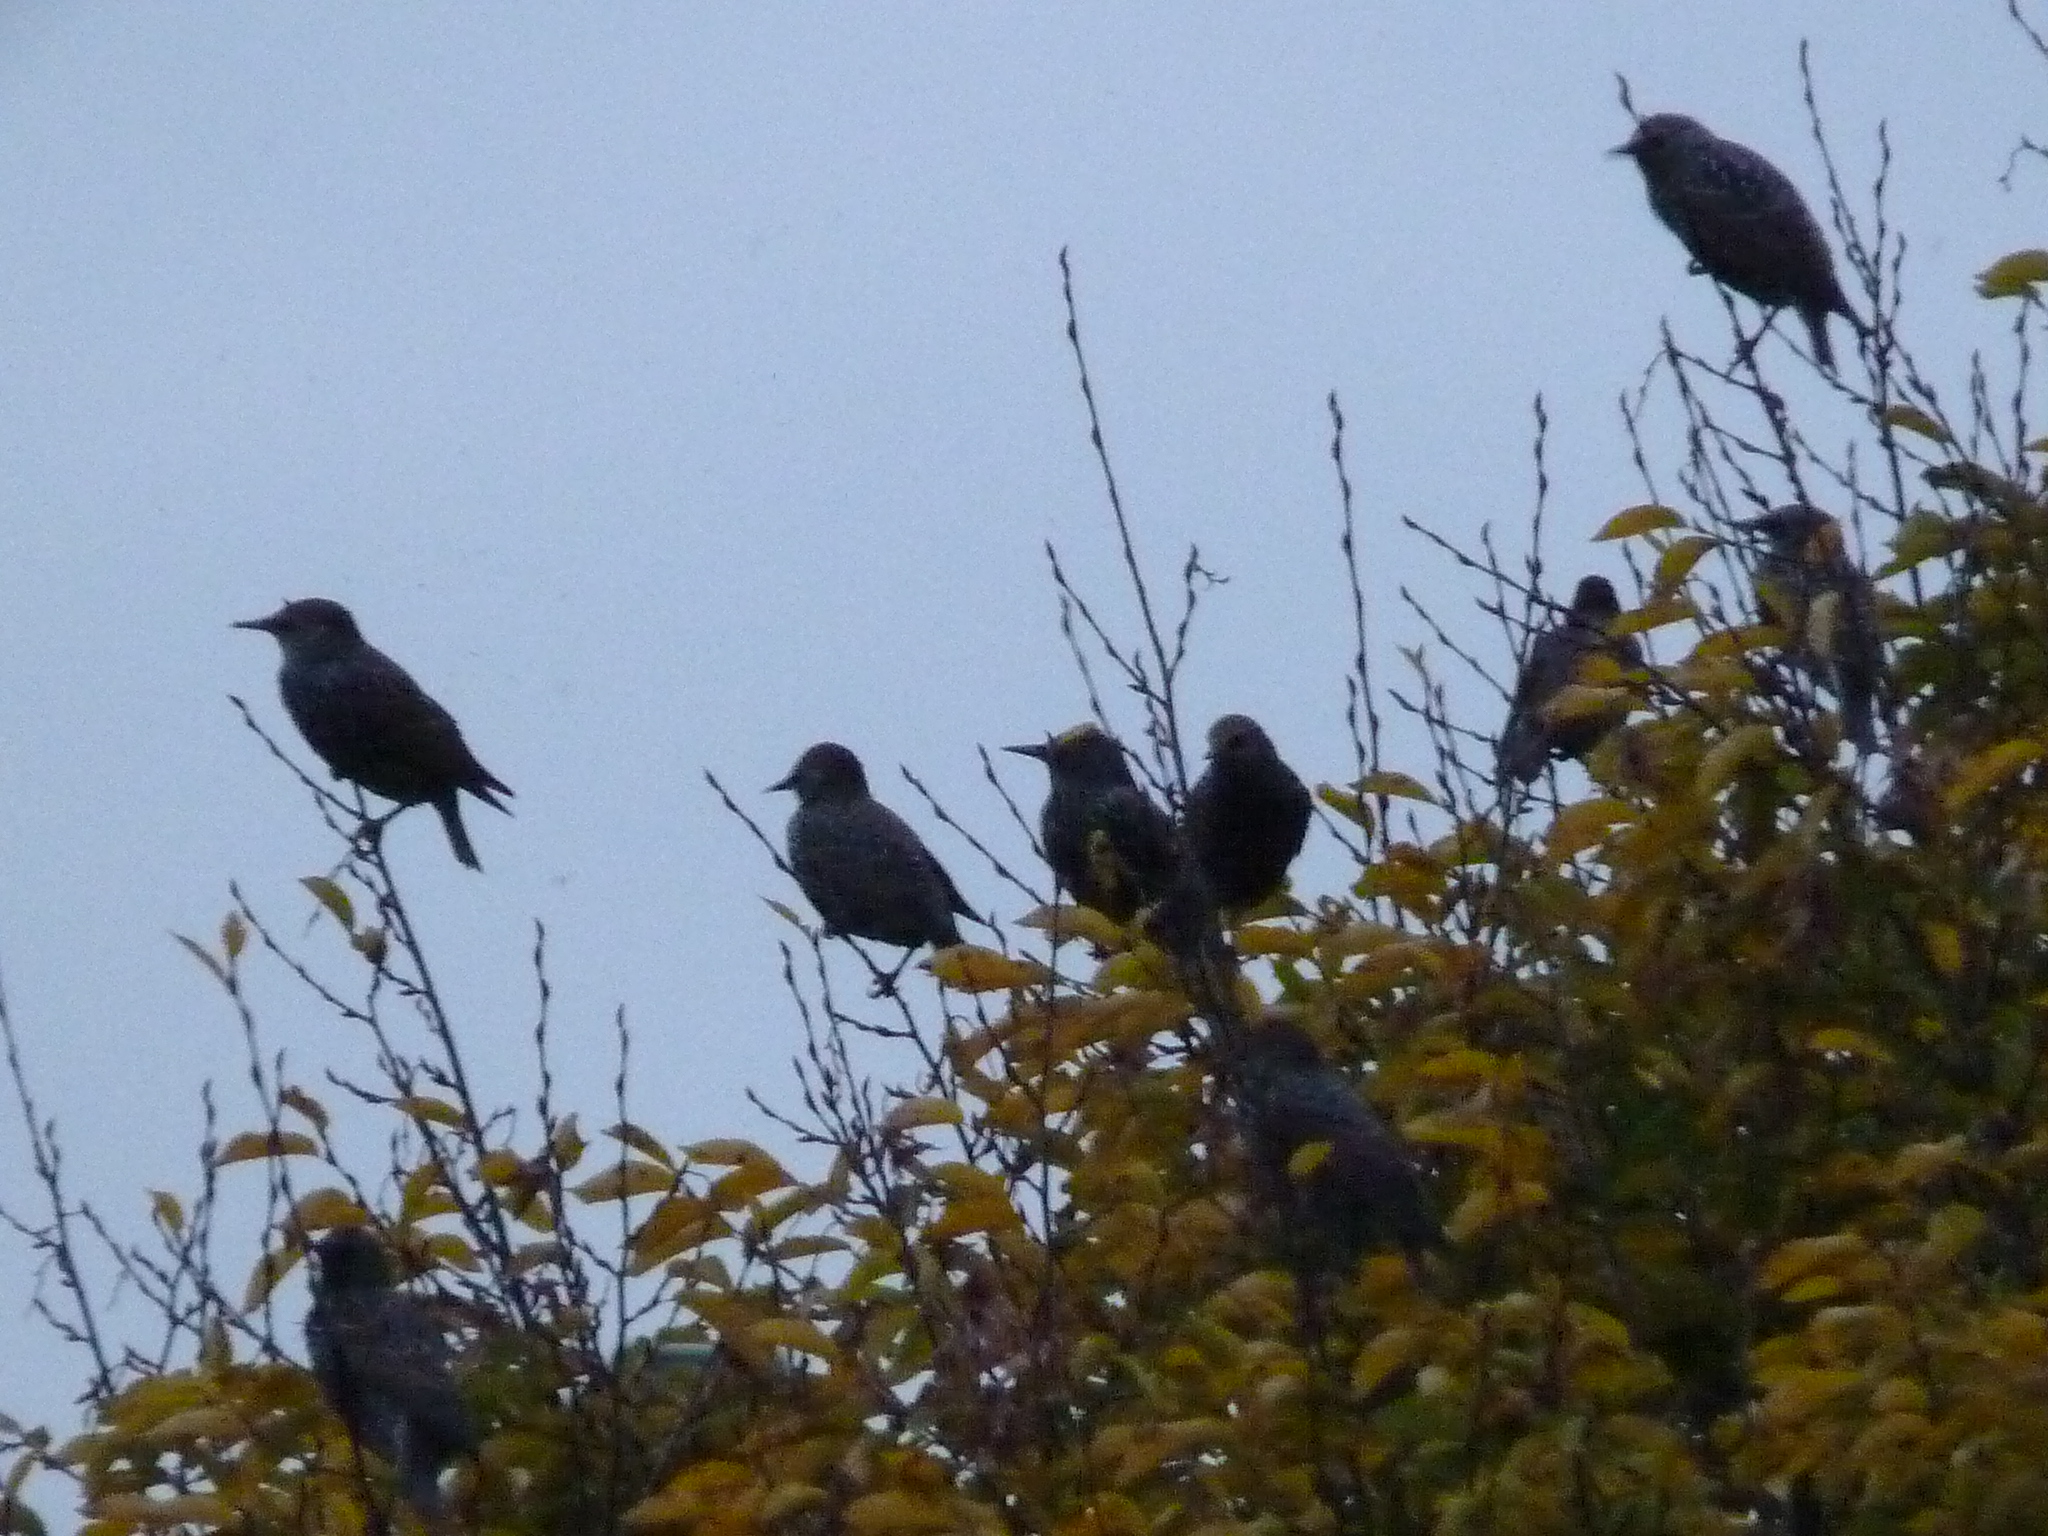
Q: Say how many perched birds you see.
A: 9